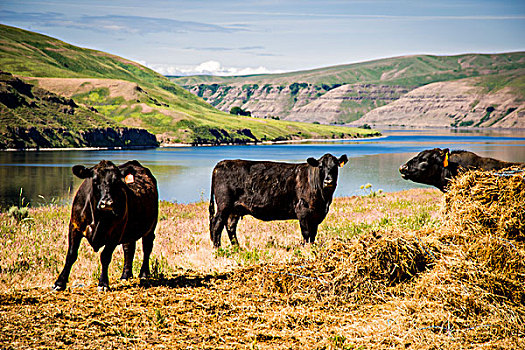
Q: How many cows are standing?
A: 3